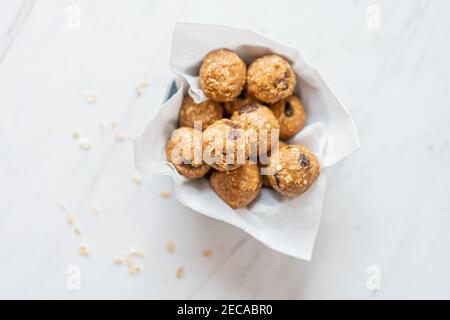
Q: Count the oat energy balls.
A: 11